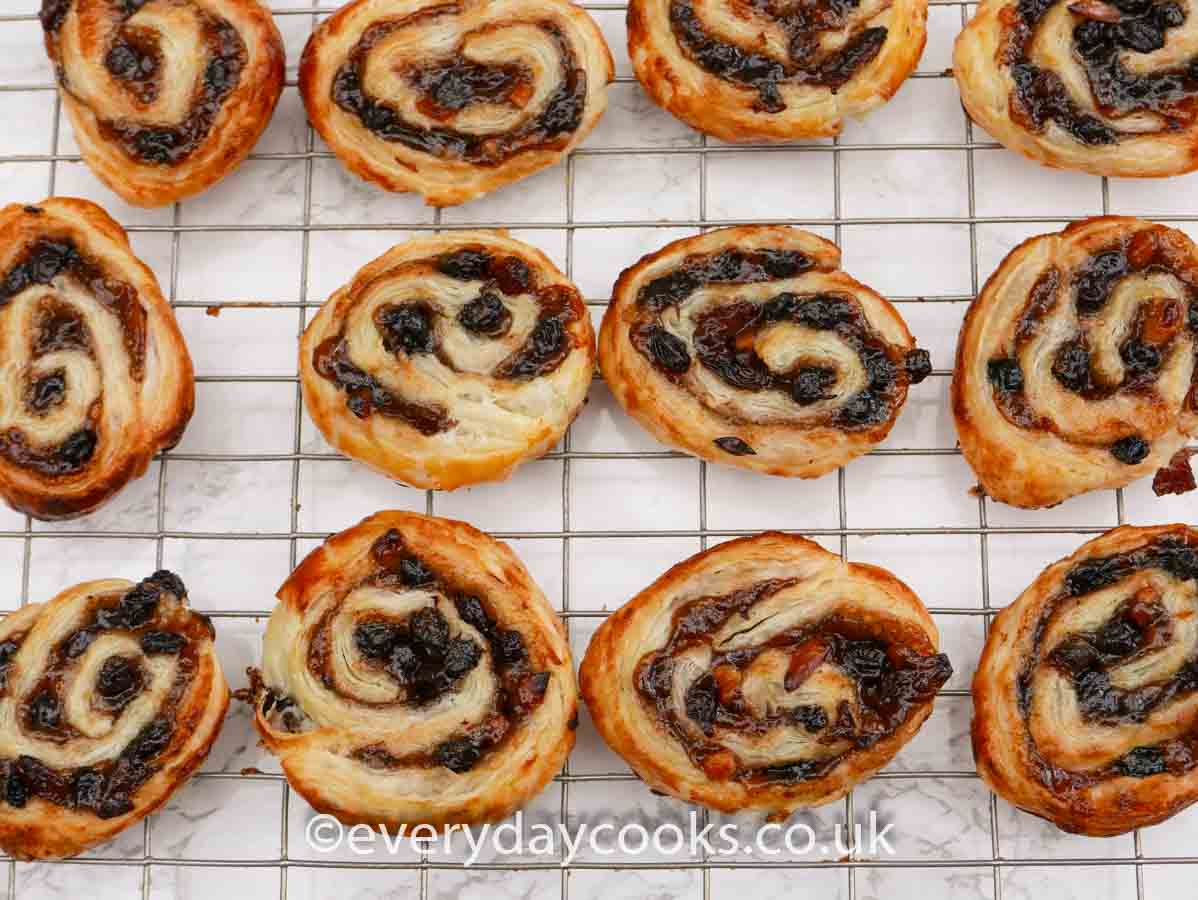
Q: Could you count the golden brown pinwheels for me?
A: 12